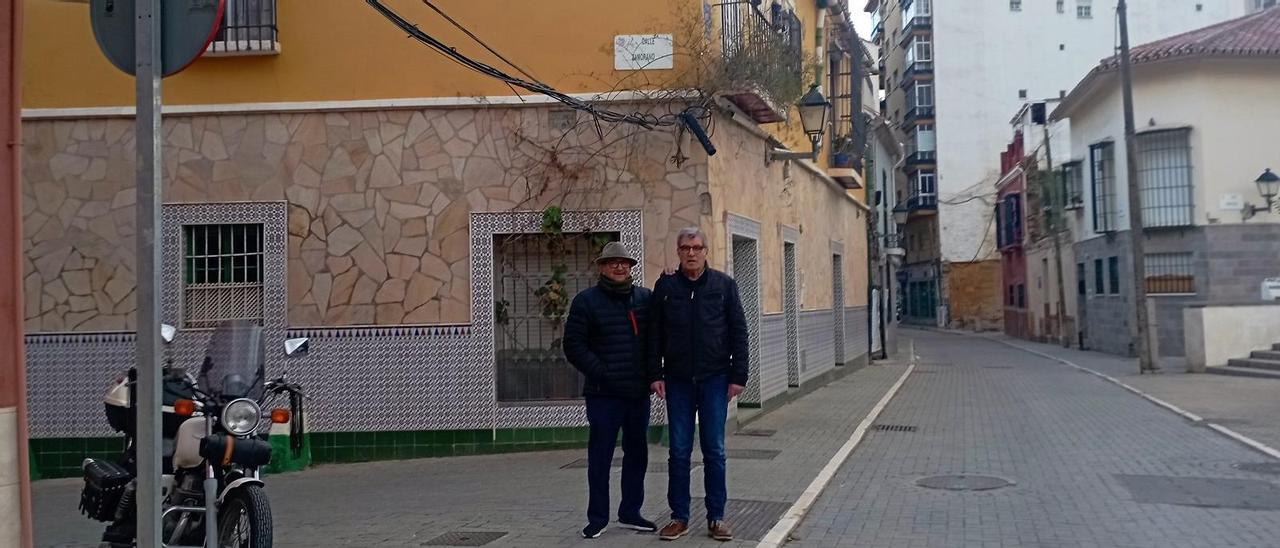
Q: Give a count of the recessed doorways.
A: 3